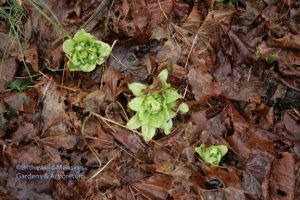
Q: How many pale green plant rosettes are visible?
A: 3